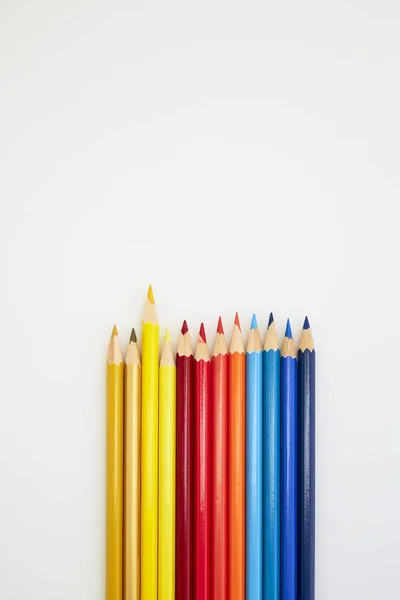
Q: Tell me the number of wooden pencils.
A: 12